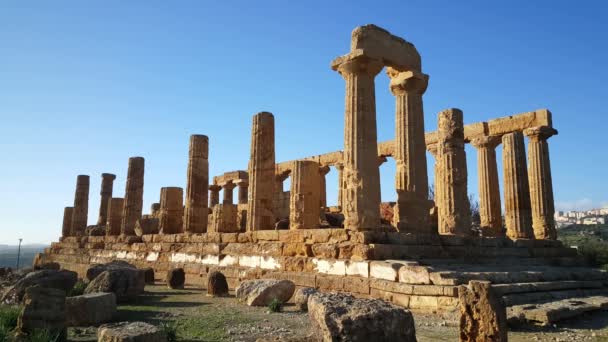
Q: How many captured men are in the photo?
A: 0